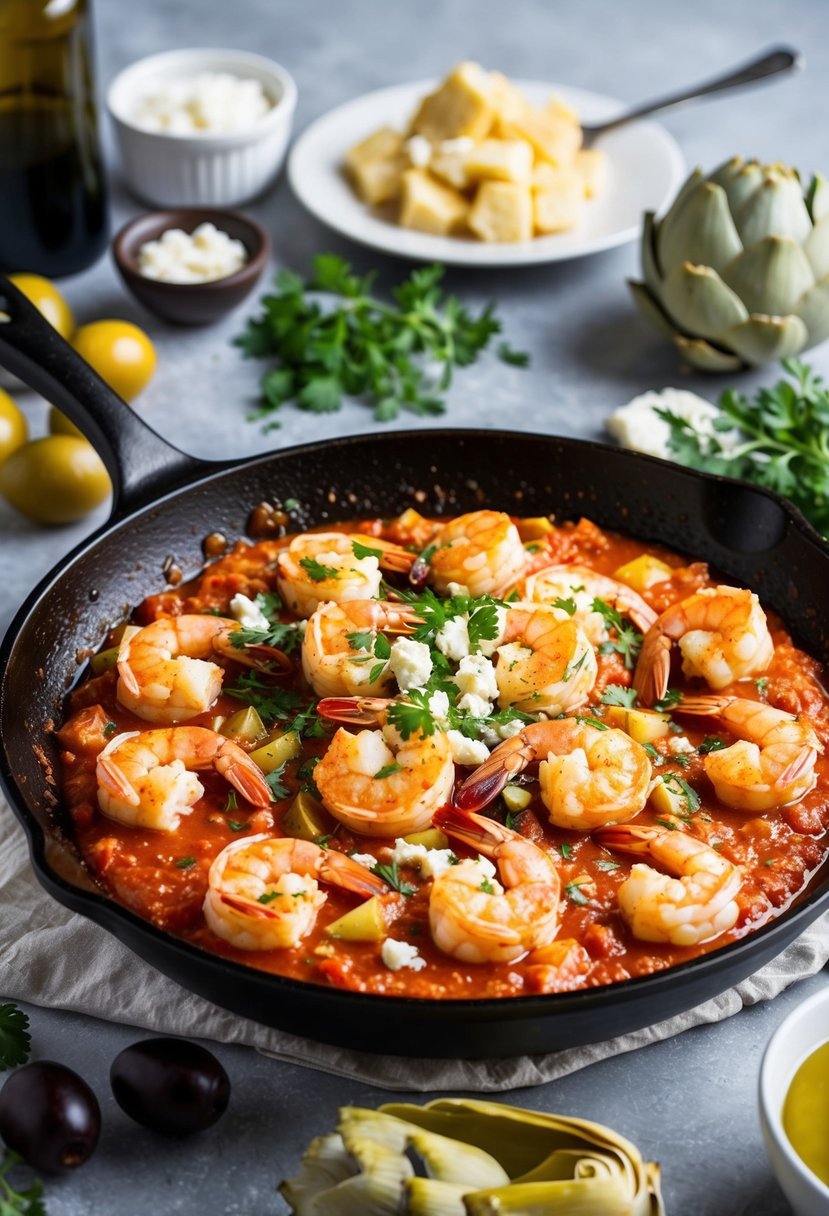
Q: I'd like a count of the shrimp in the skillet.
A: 14